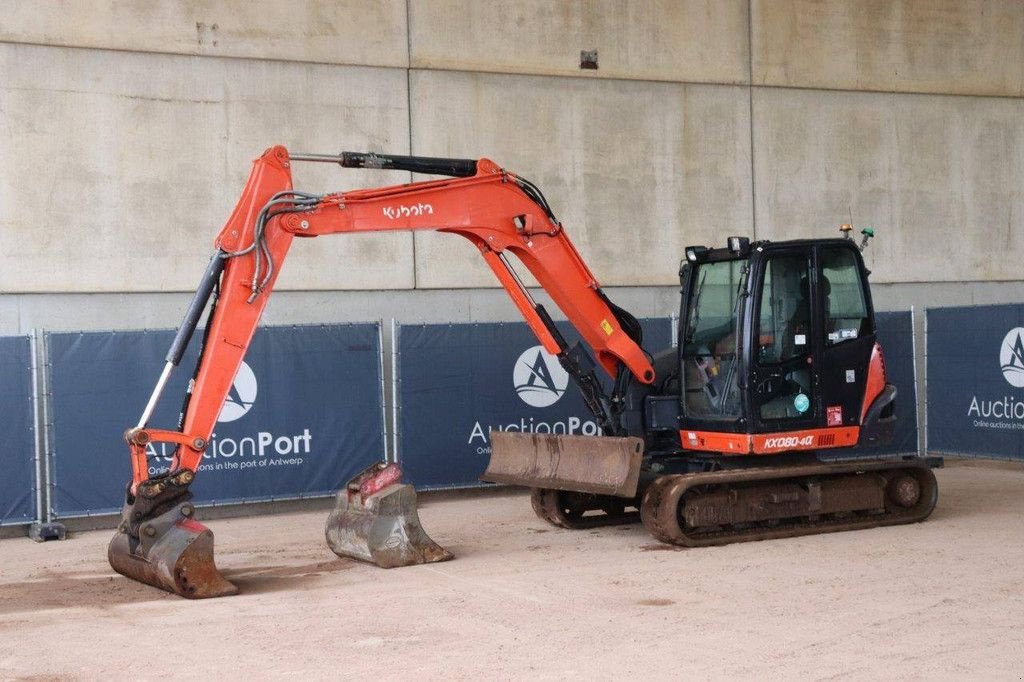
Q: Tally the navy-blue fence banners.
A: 5